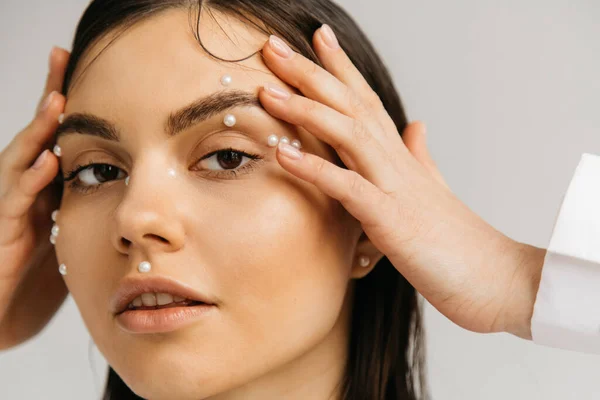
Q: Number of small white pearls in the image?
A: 15